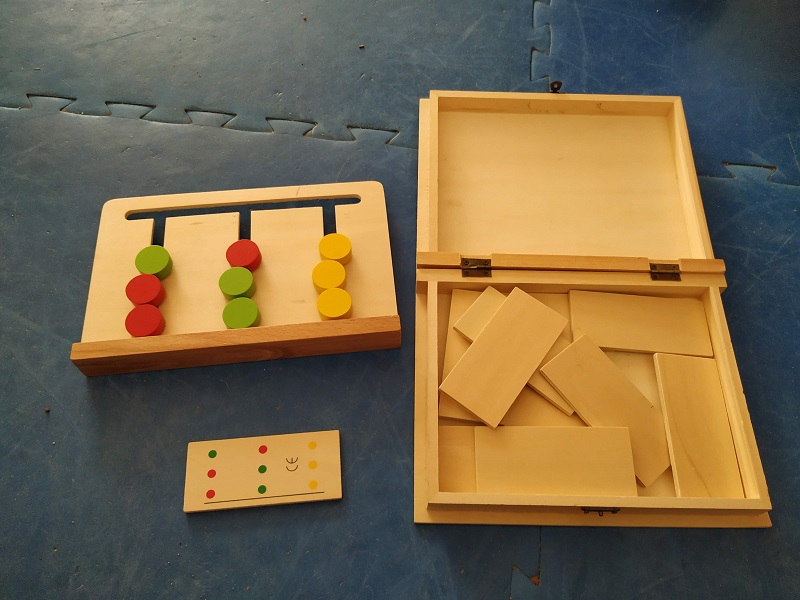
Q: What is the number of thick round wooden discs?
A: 9